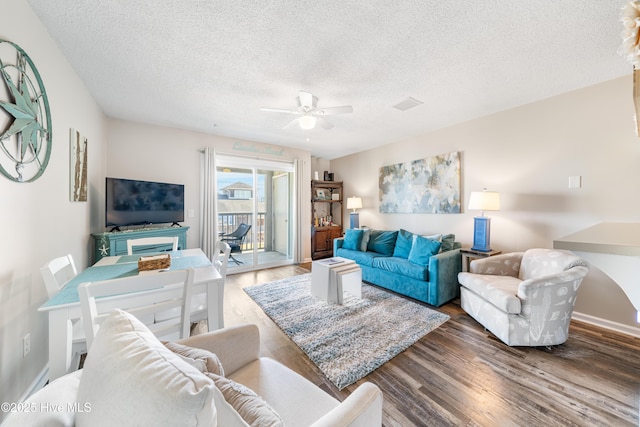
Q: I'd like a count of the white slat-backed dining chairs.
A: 4